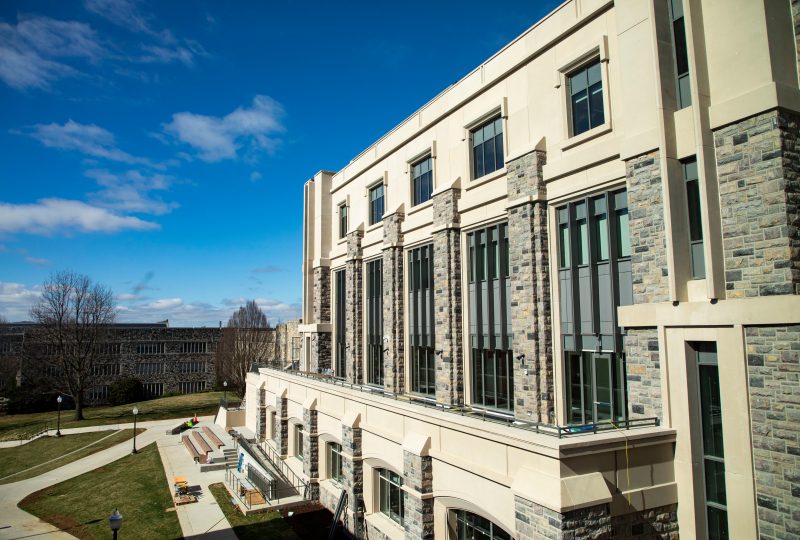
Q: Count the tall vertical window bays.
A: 5